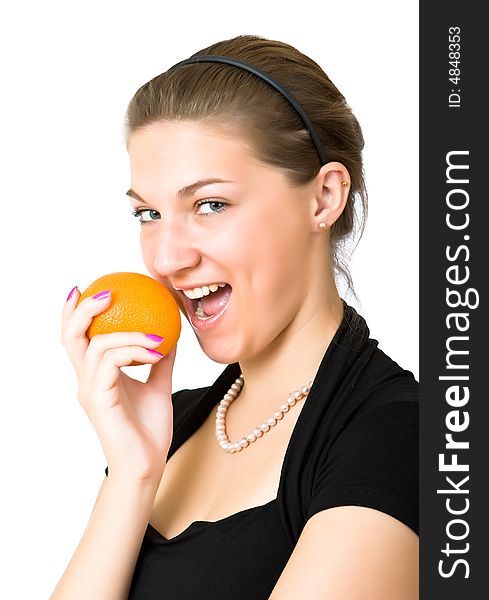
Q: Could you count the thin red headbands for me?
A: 0